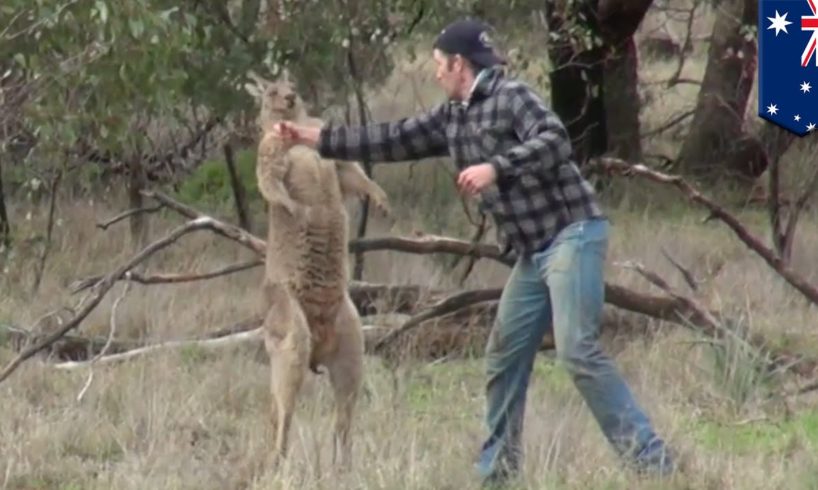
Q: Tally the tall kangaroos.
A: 1